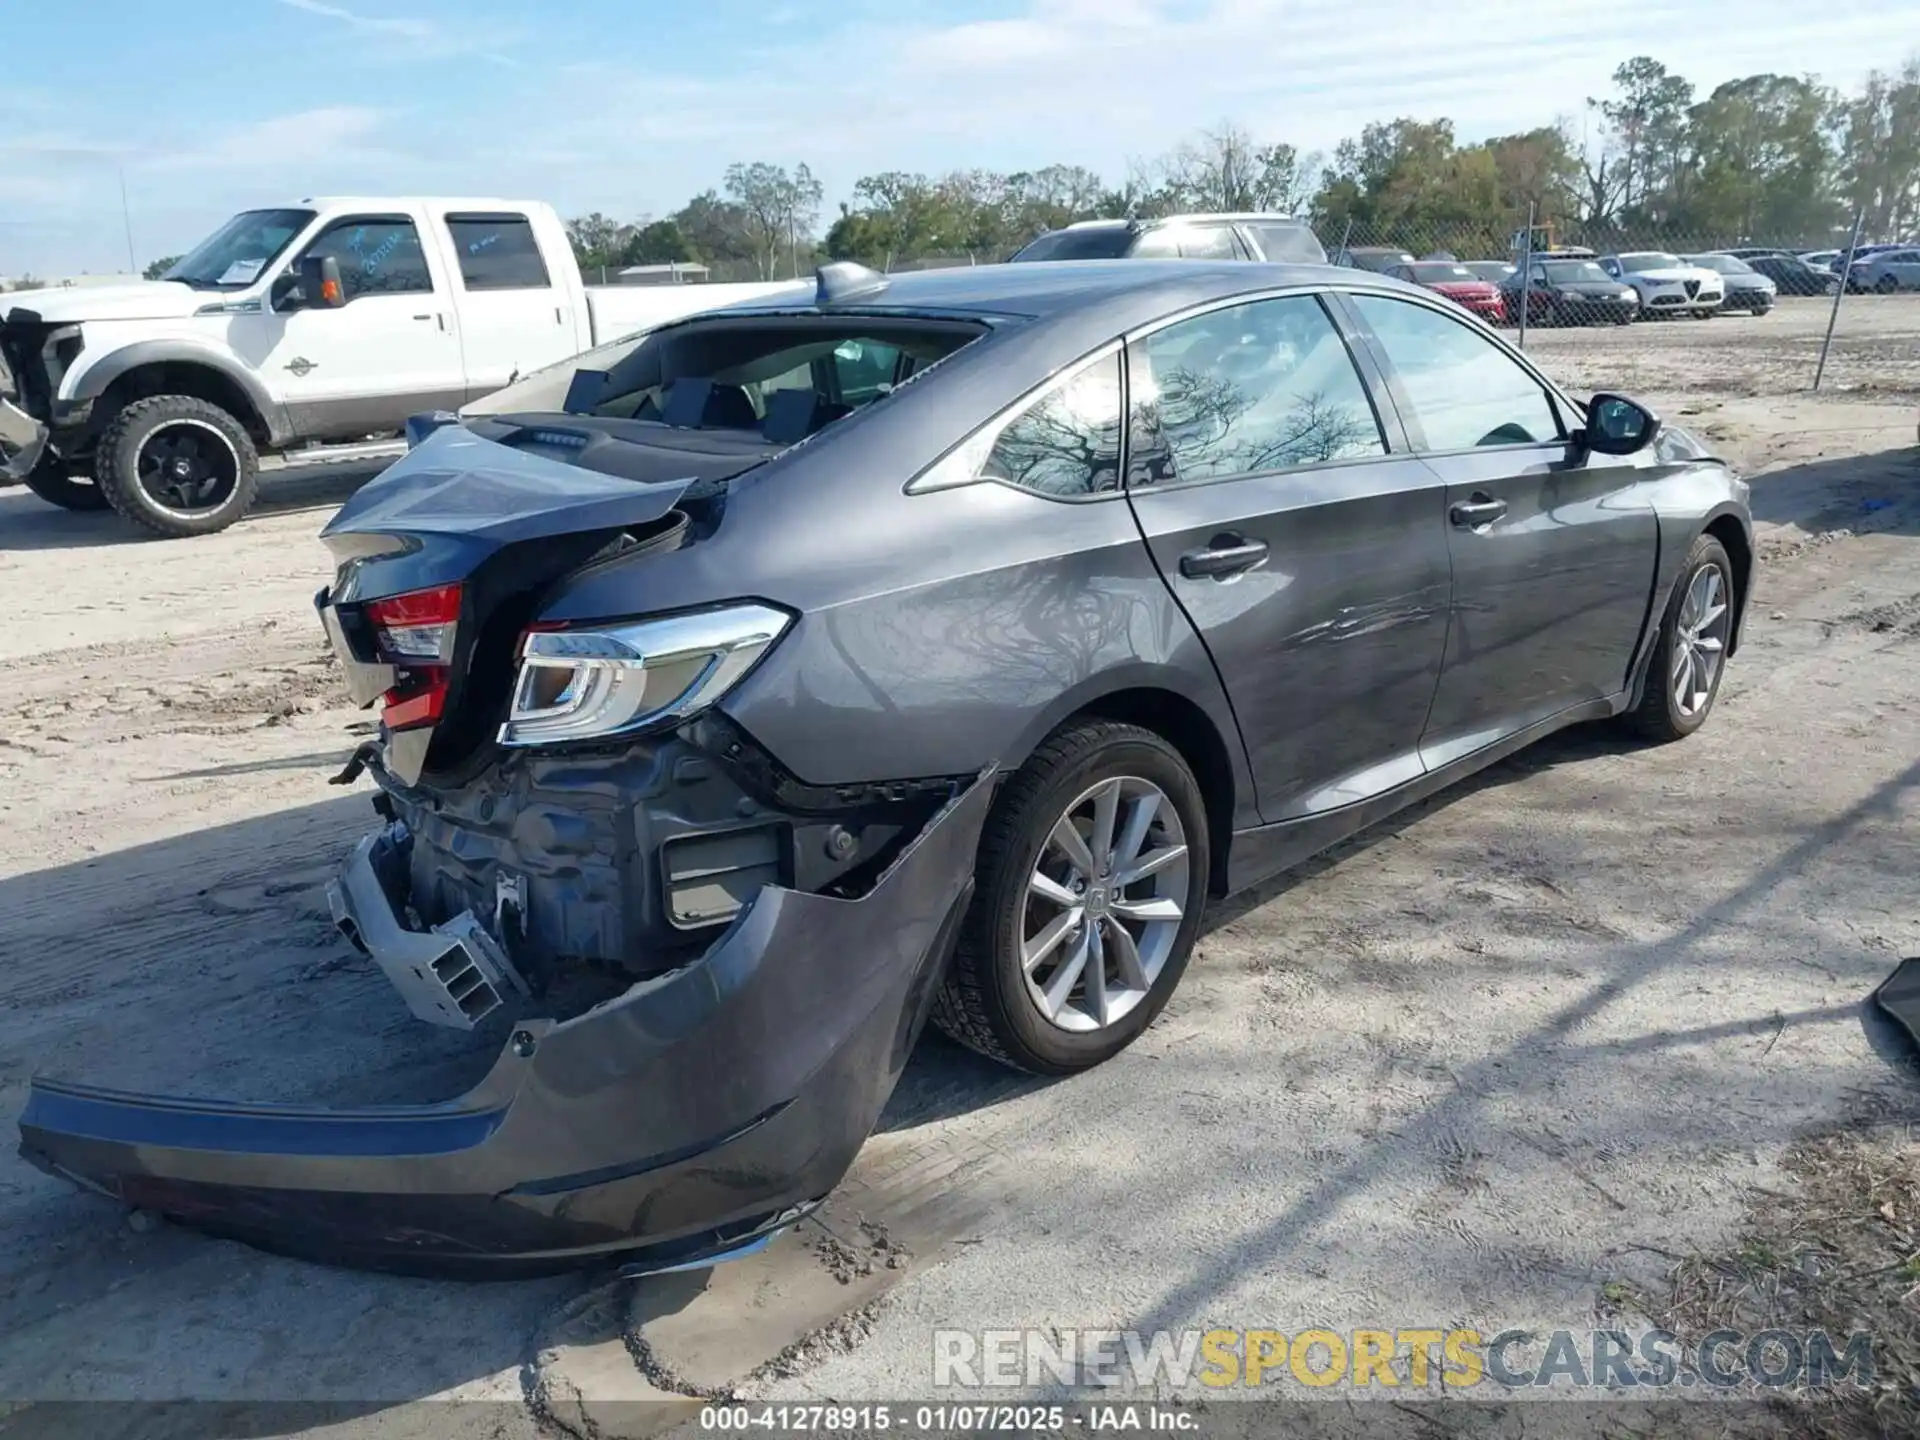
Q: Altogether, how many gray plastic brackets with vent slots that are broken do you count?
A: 1